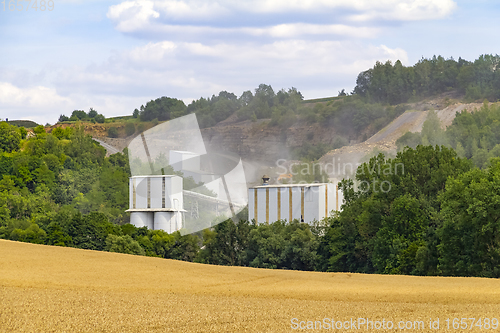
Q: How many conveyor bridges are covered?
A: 1